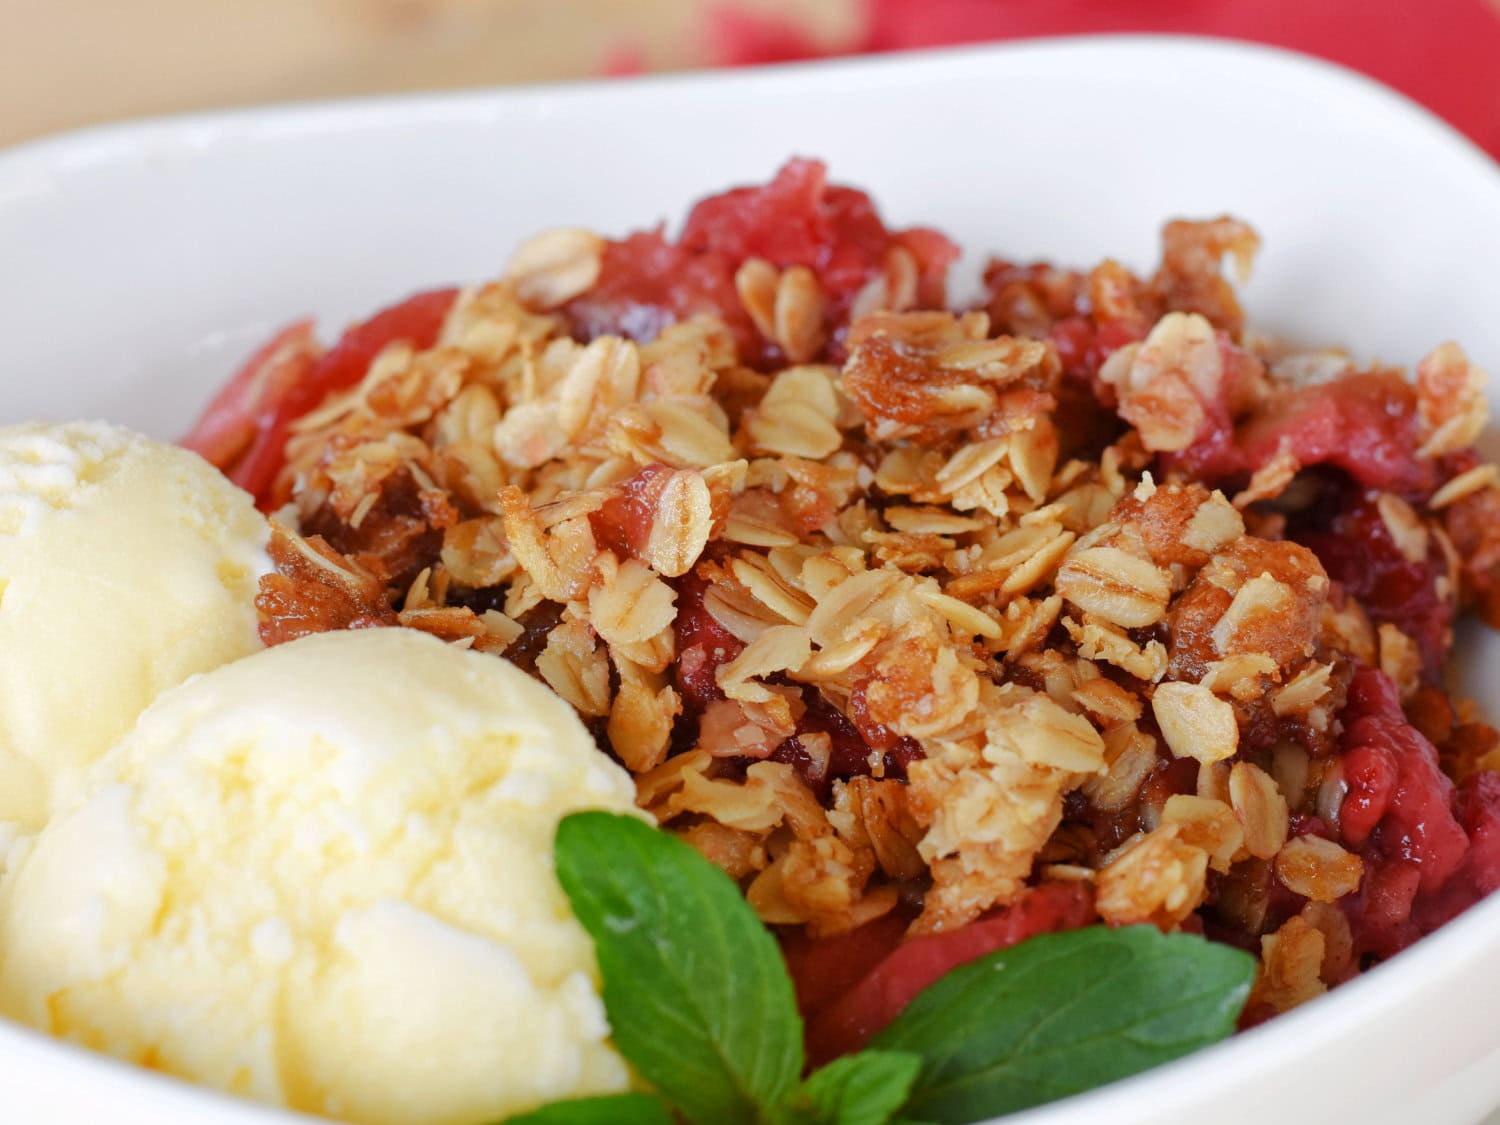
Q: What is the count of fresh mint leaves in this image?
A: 4